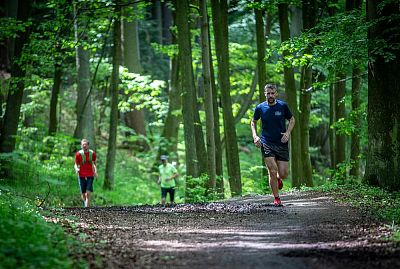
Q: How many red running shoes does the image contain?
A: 2